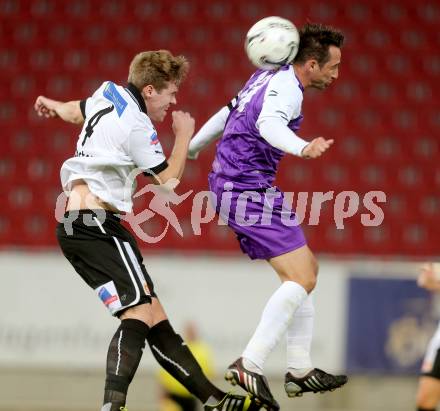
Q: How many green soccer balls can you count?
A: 0